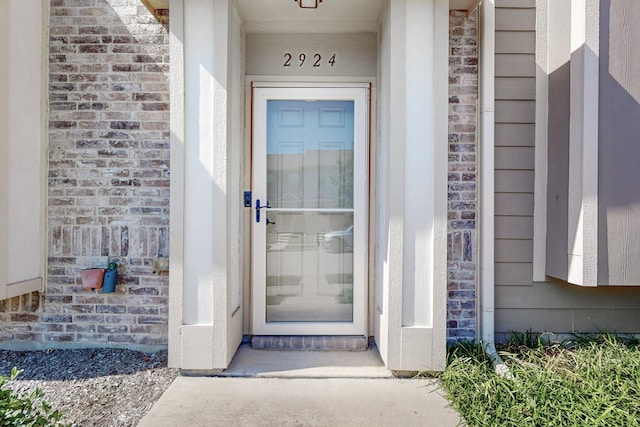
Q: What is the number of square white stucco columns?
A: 2